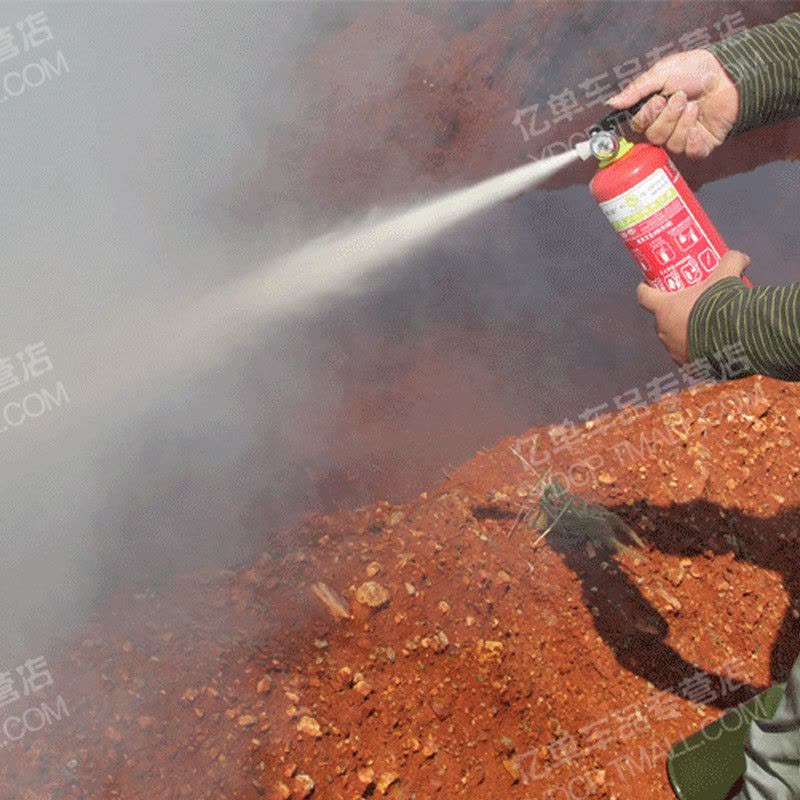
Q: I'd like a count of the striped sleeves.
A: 2